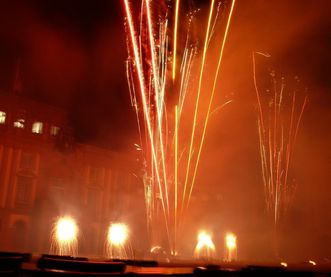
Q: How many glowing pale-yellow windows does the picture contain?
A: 4